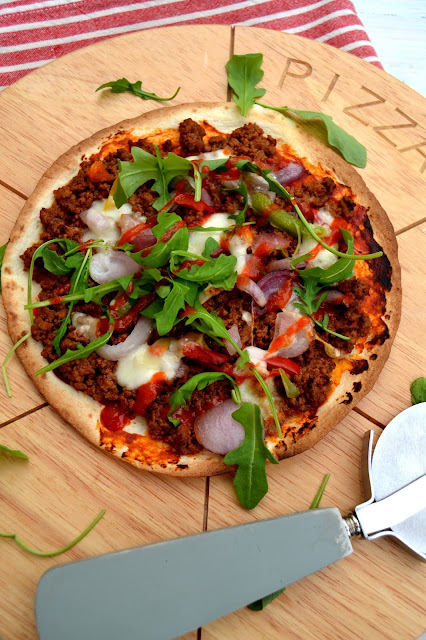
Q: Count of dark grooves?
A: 6